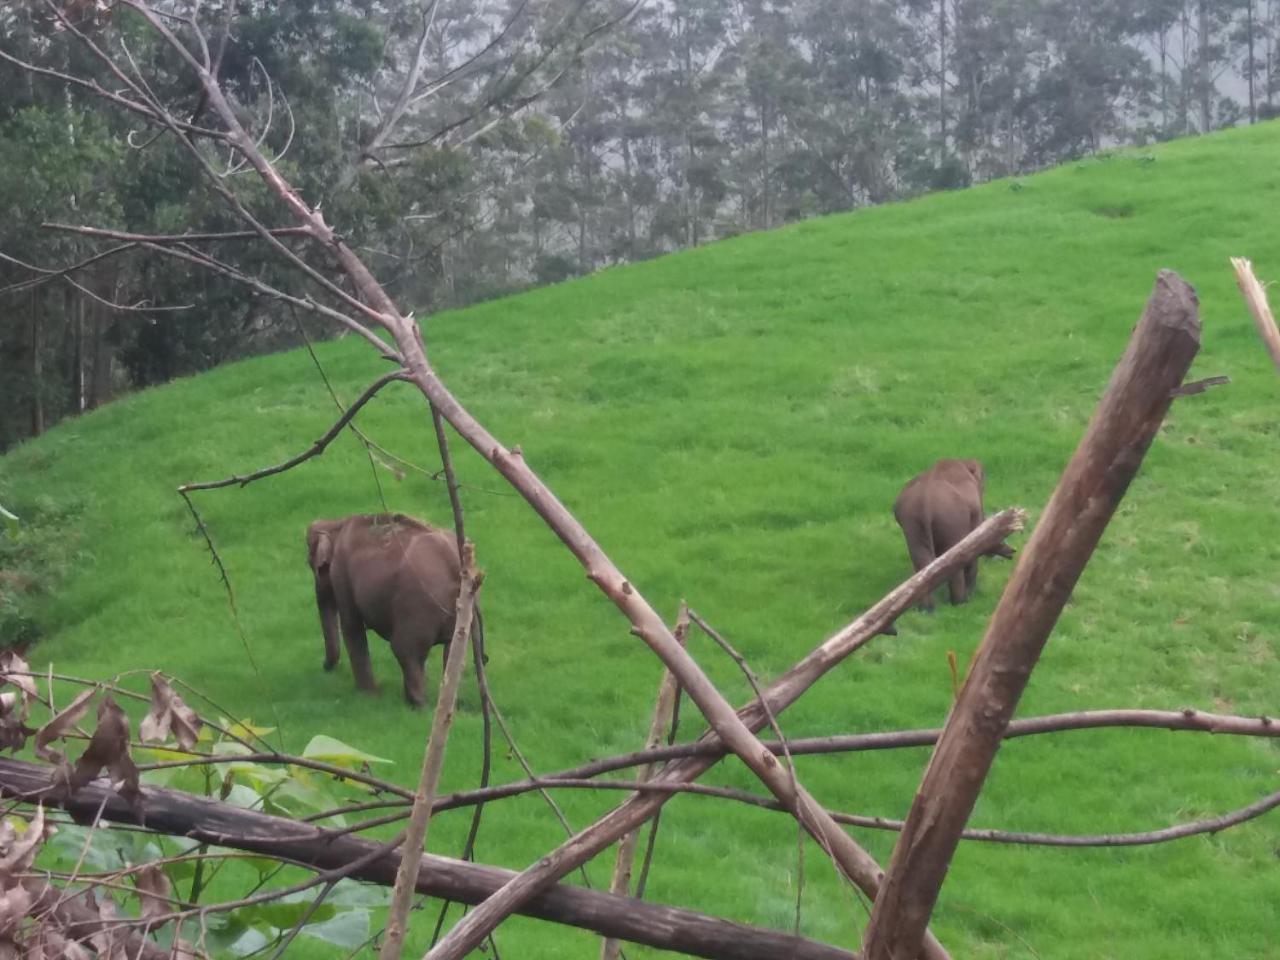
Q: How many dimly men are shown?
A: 0